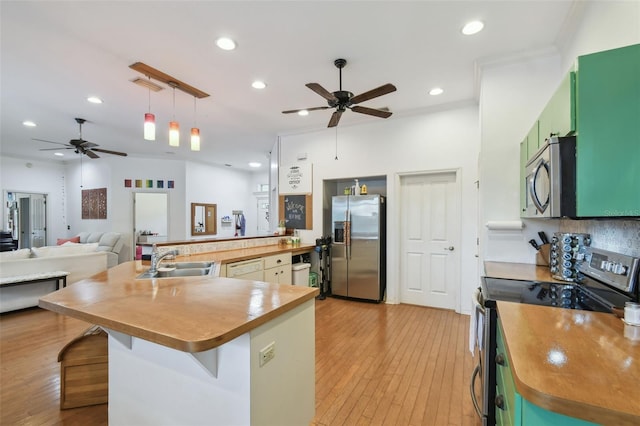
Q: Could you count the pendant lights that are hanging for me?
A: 3